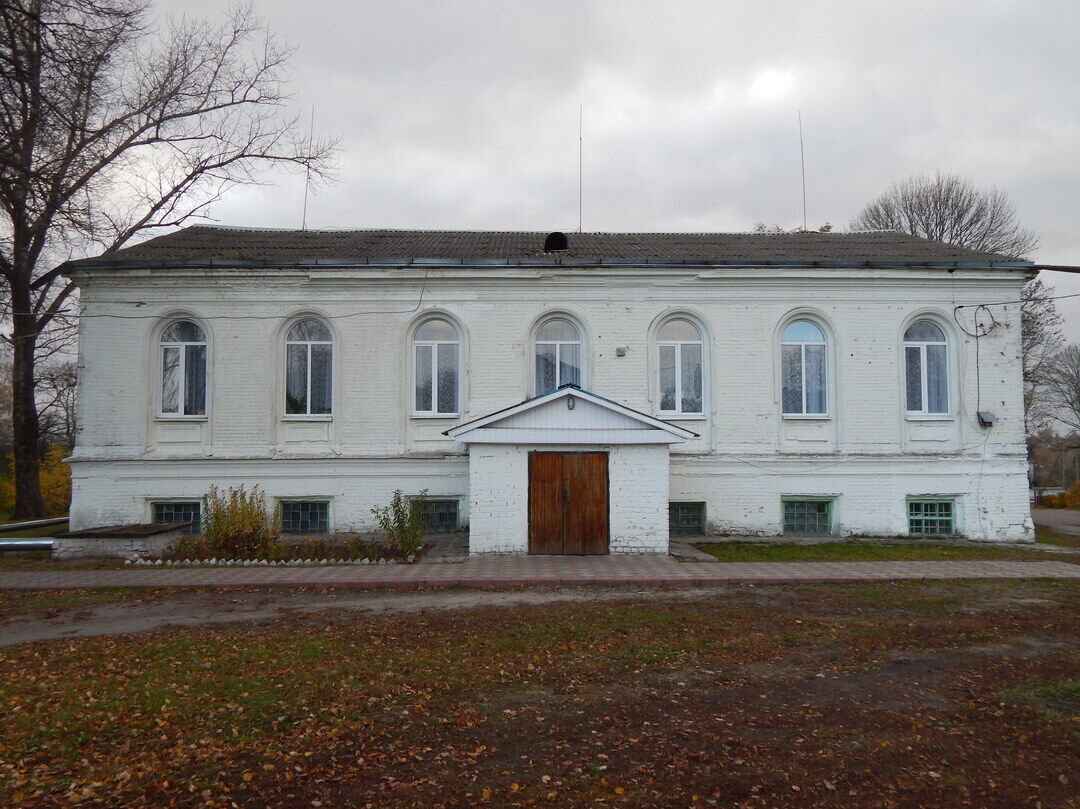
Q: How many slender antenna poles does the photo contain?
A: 3